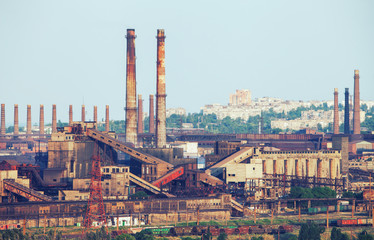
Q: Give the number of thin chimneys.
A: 14